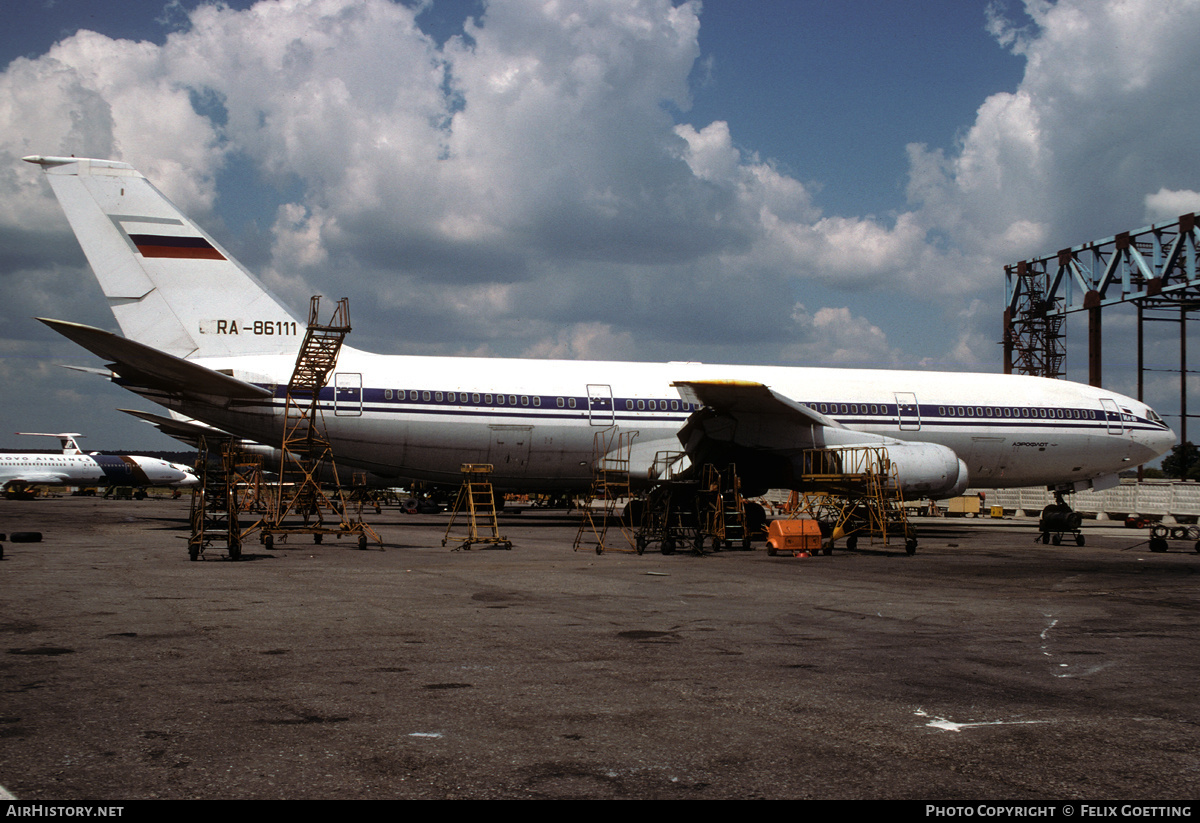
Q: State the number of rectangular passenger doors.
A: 4